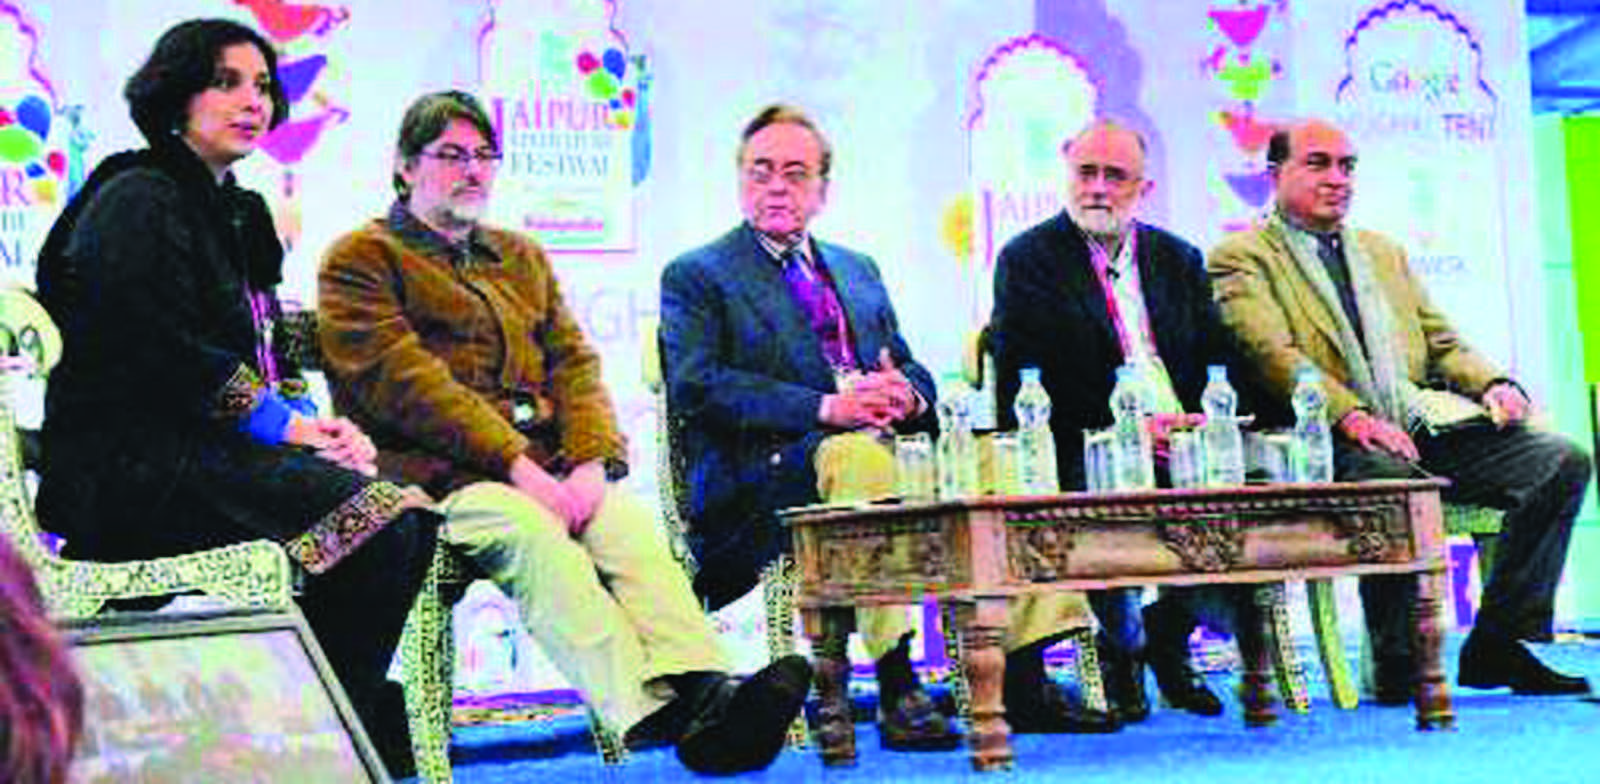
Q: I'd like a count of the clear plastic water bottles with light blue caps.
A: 5